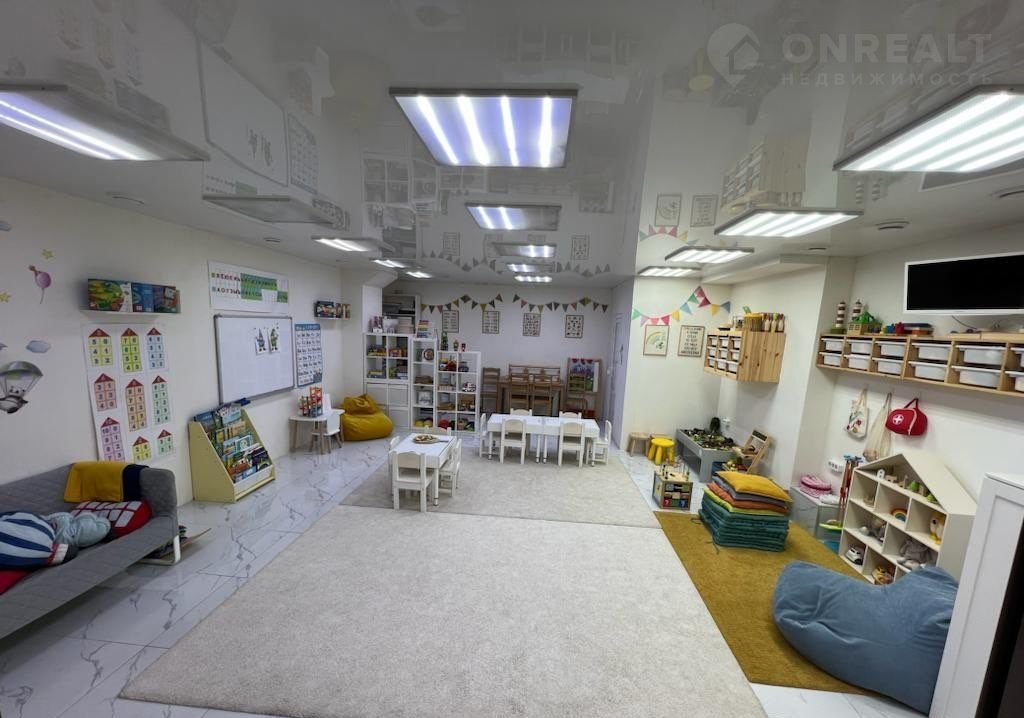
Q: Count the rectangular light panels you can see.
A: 14